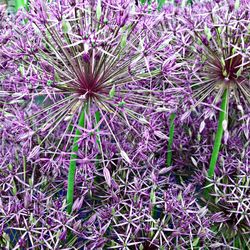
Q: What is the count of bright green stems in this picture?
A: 4